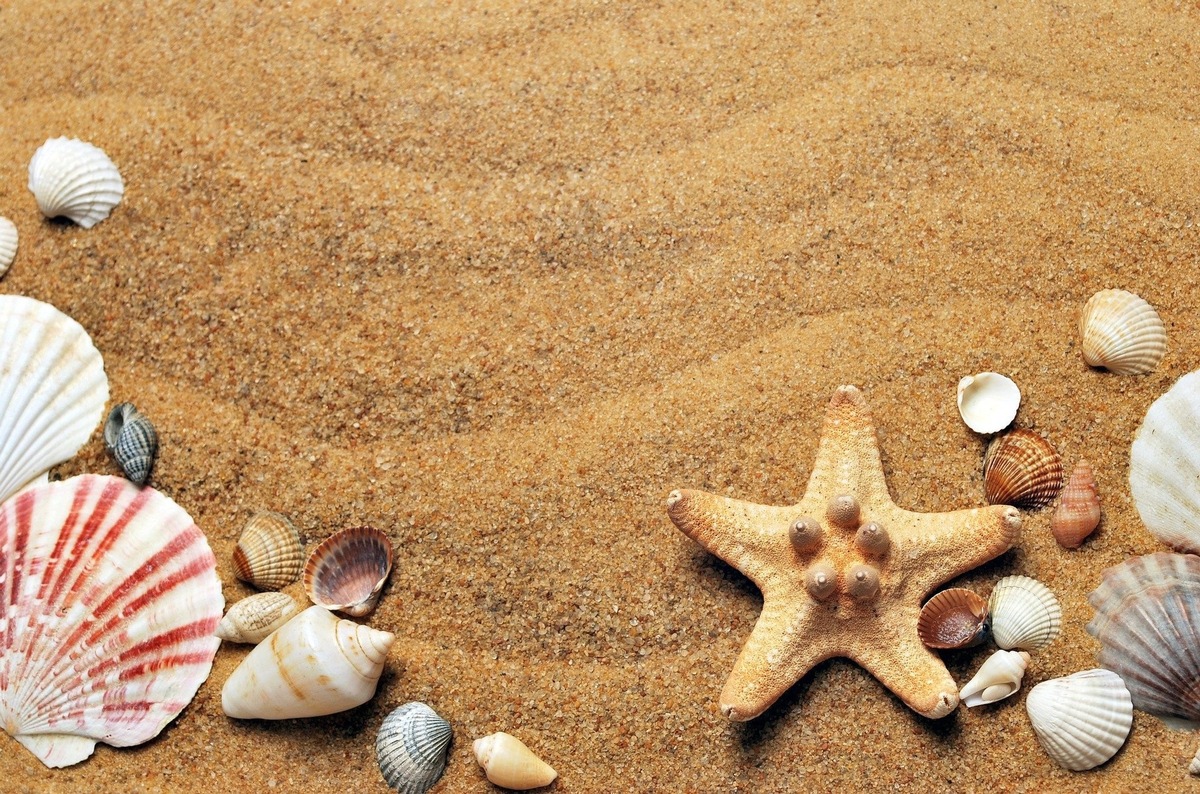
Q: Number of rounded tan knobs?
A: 5